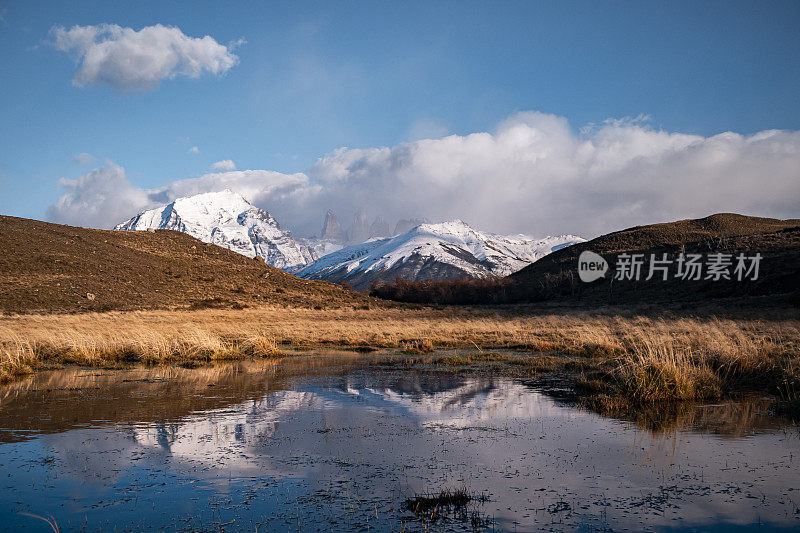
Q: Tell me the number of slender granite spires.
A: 3